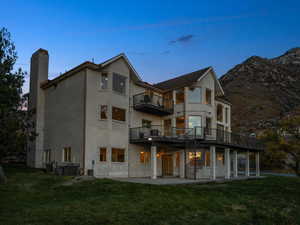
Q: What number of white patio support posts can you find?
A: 6